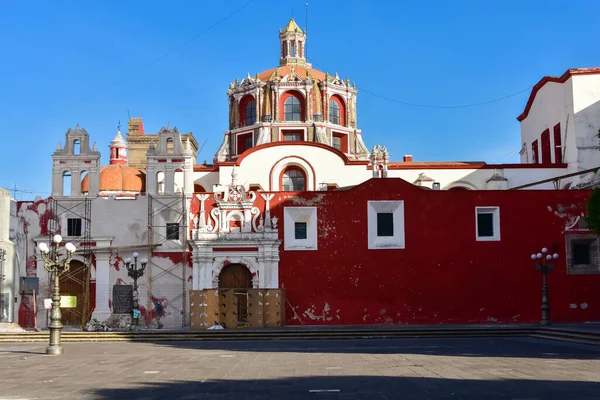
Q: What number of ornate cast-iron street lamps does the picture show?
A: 3